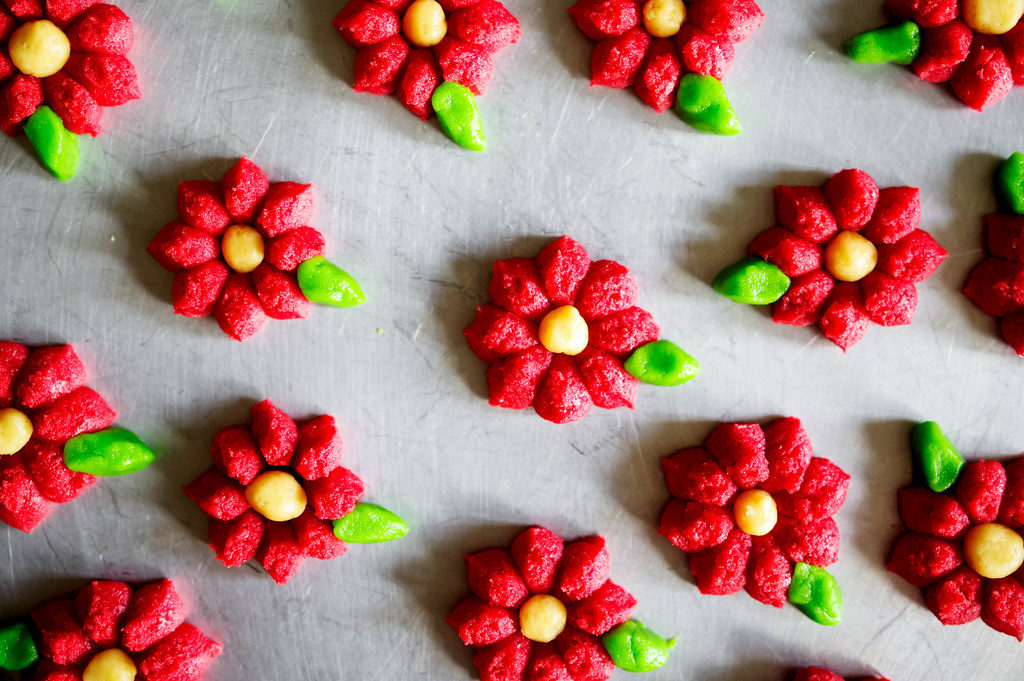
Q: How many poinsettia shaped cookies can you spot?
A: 15